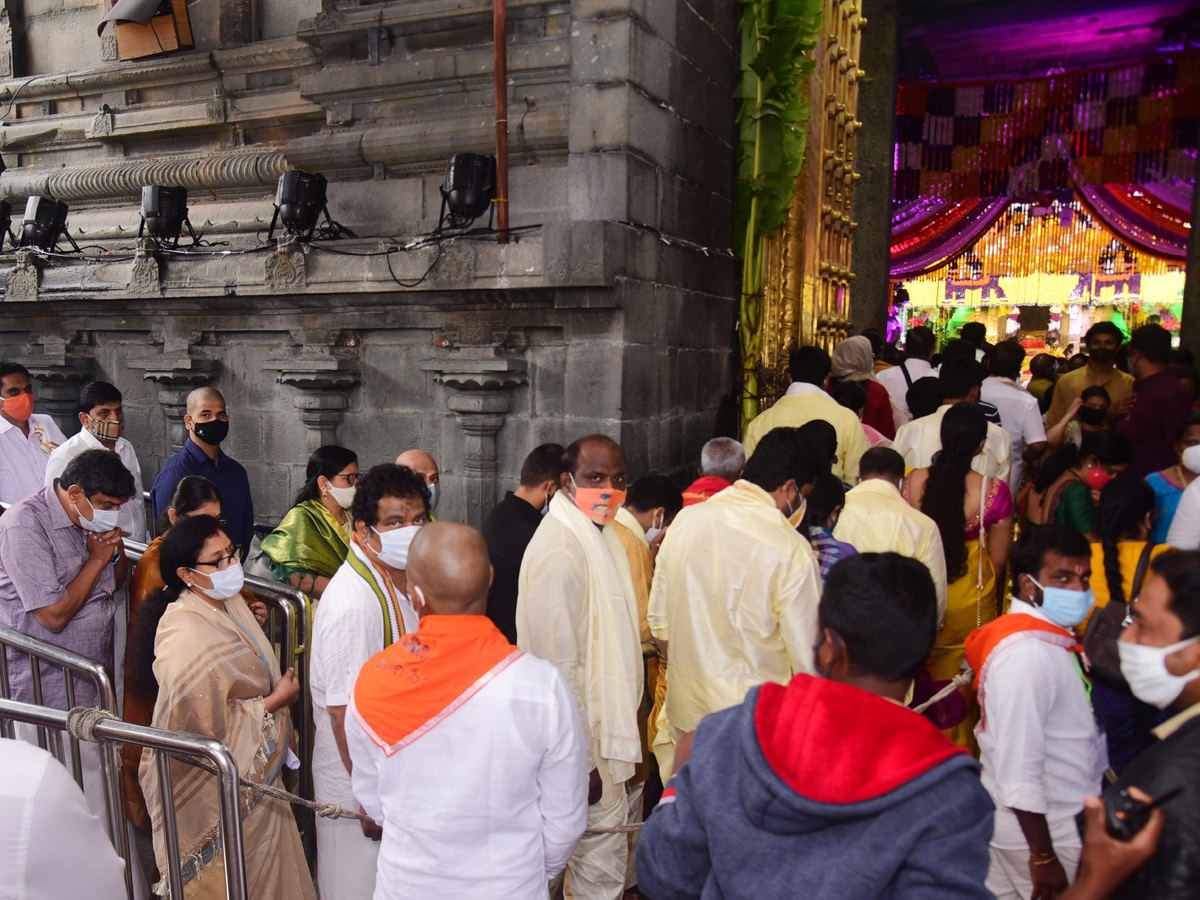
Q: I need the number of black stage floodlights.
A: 5